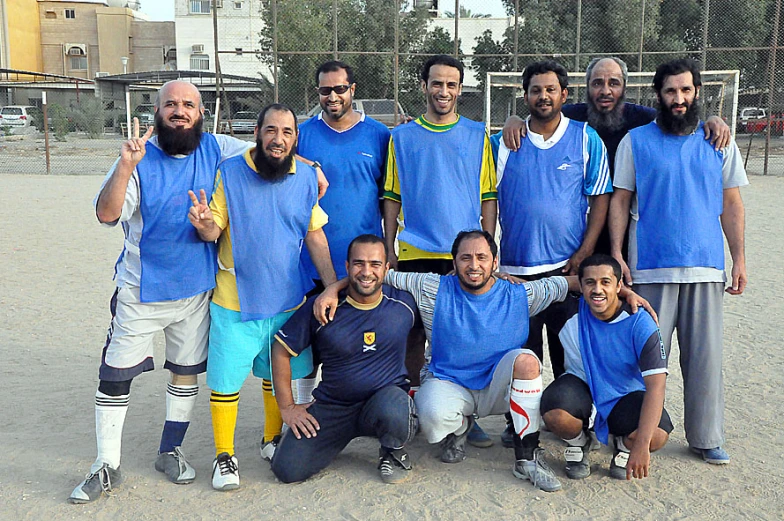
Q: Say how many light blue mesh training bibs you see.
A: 7